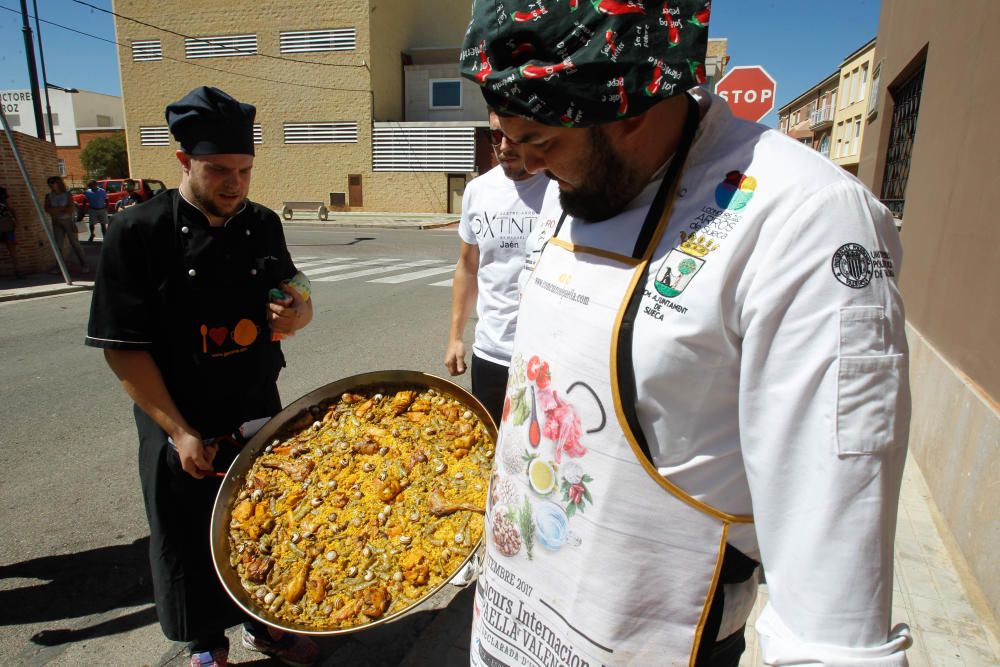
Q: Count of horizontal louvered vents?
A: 7